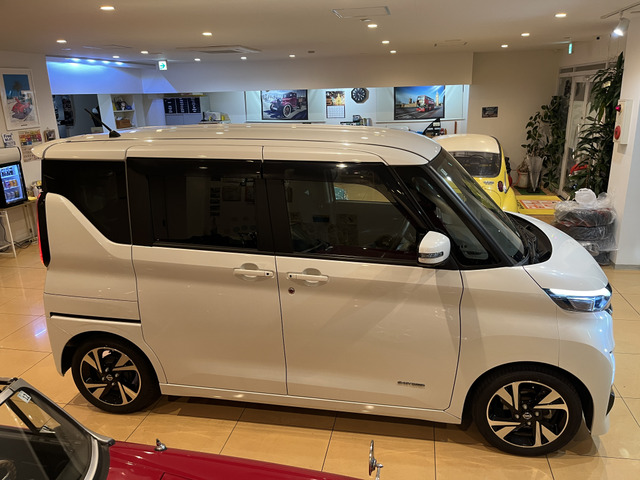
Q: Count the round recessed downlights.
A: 14